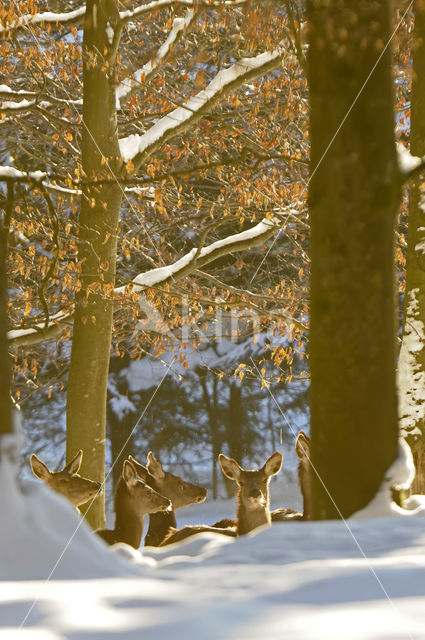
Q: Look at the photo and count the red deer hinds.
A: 5